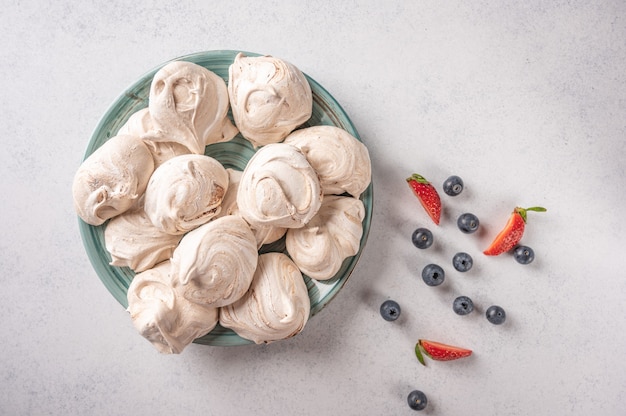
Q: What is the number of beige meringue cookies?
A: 13